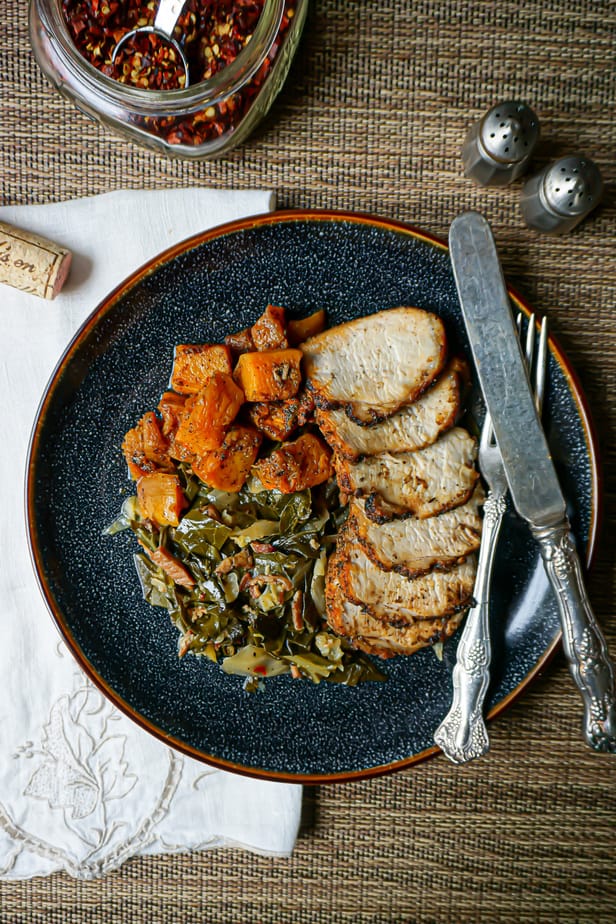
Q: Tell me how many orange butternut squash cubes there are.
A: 12